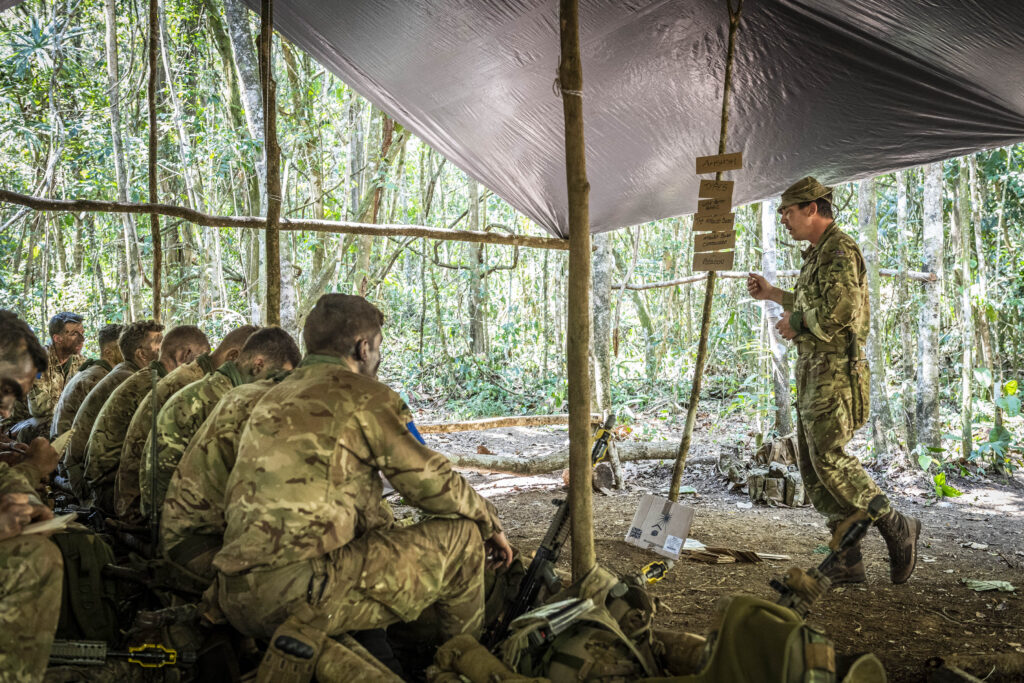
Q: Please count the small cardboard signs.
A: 6